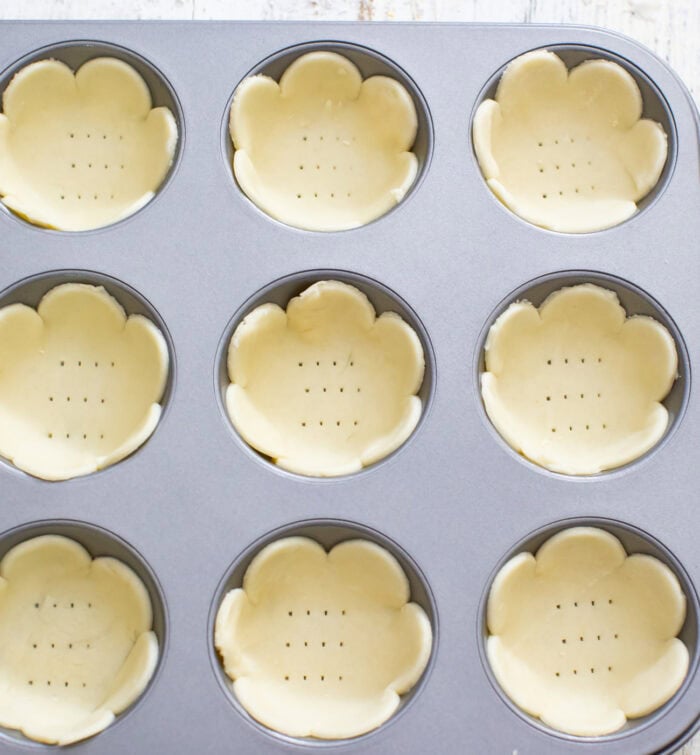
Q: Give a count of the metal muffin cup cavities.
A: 9